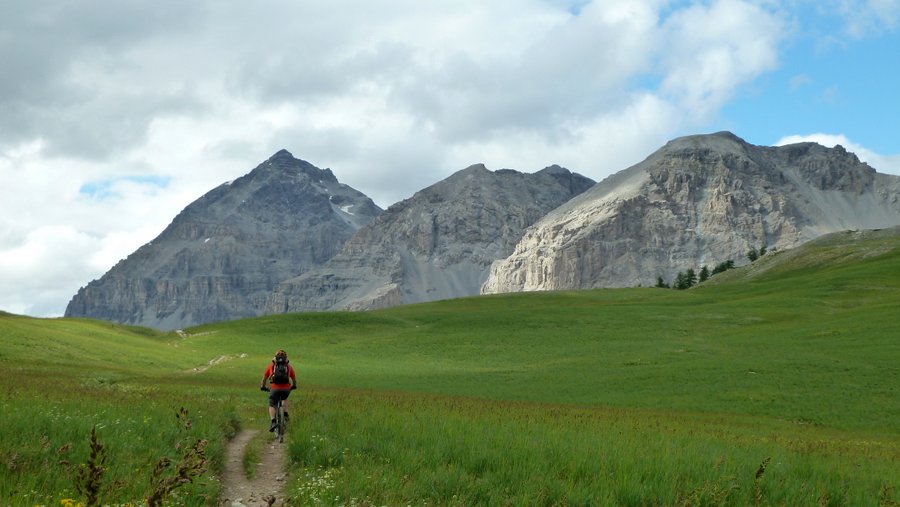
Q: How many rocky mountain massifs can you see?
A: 3